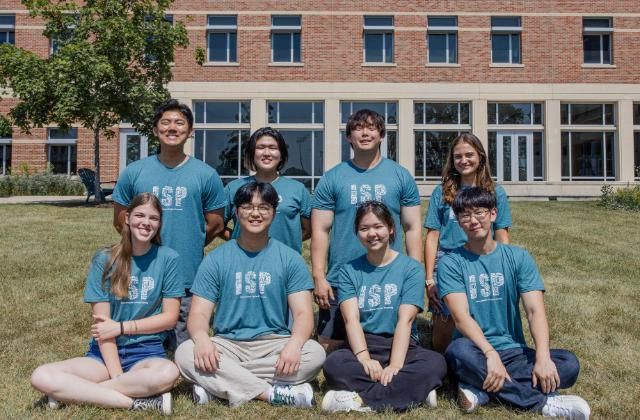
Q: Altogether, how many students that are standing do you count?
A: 4